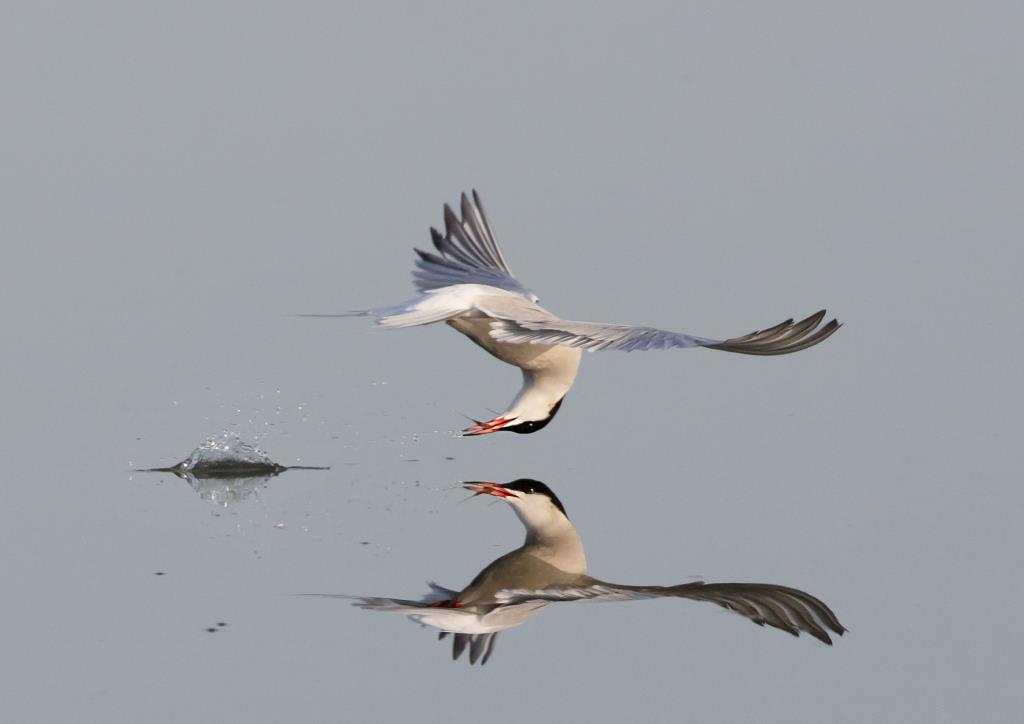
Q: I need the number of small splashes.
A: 1